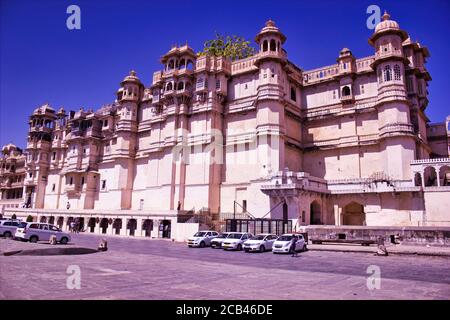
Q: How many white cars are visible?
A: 7